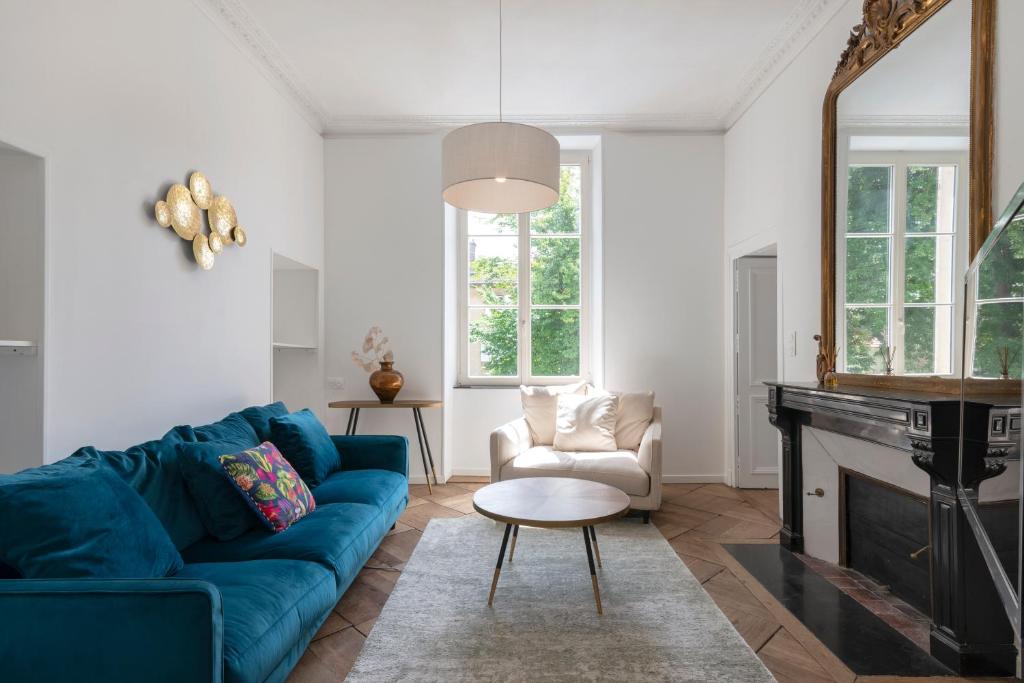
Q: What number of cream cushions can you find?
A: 3